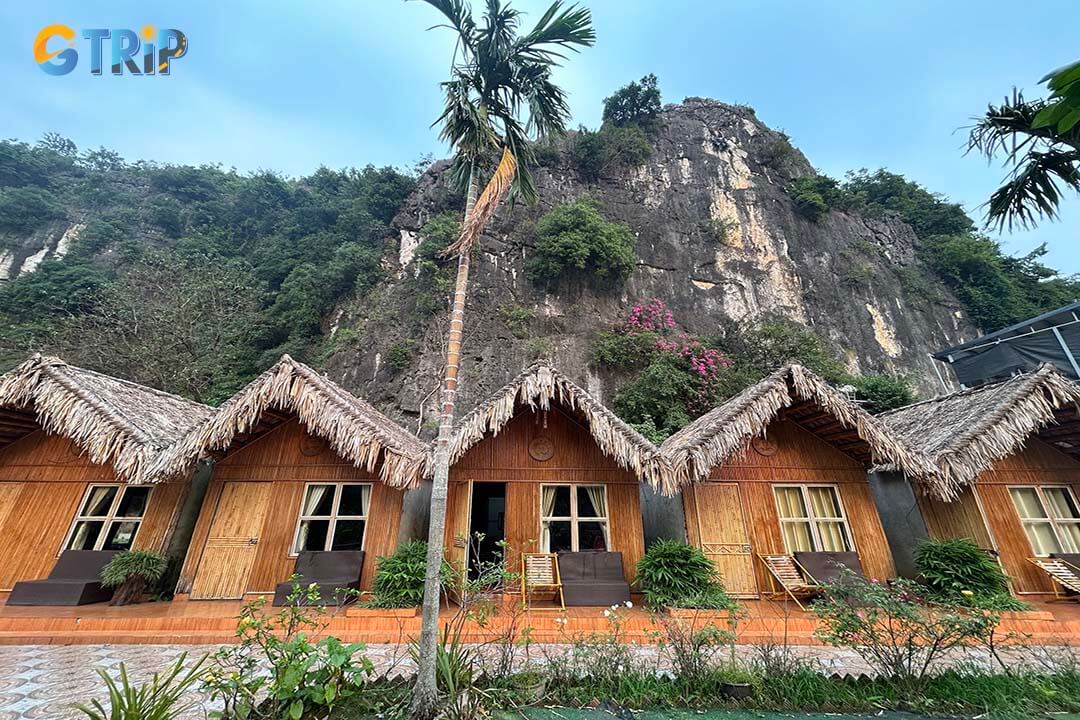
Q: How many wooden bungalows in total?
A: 5